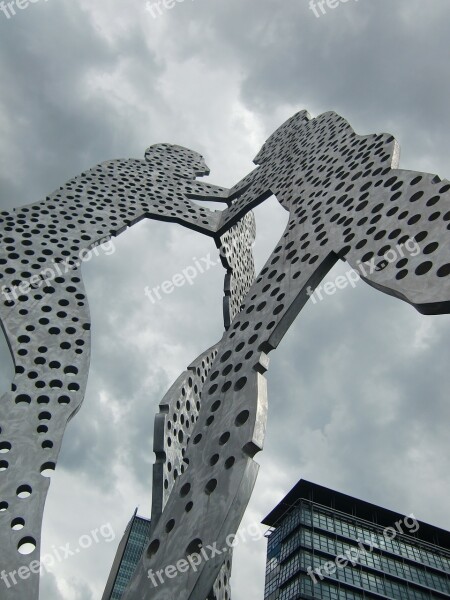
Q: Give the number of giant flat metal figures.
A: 3